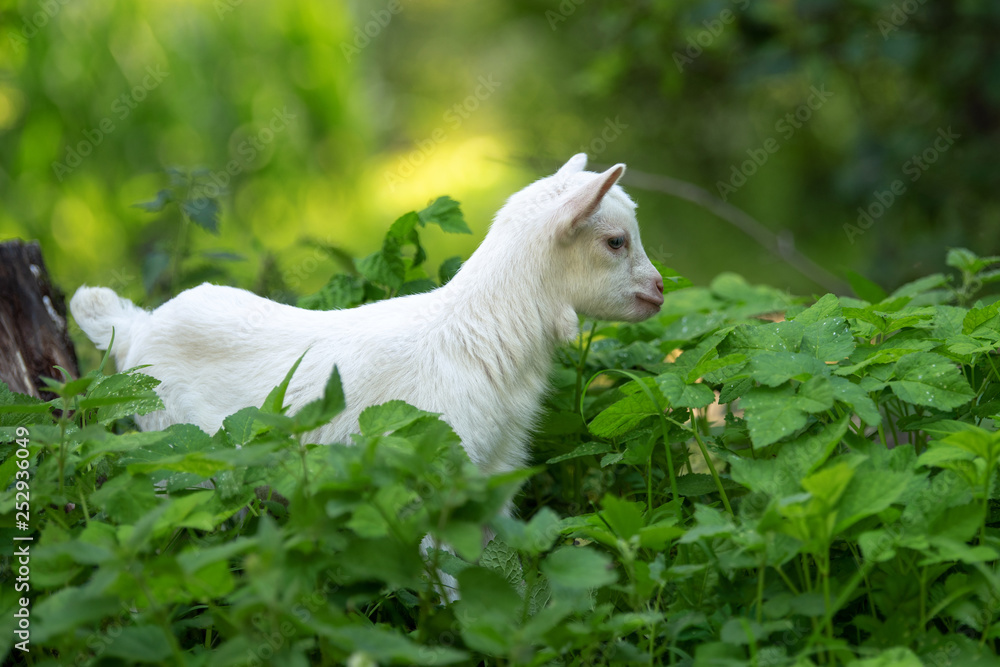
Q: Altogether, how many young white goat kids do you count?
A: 1